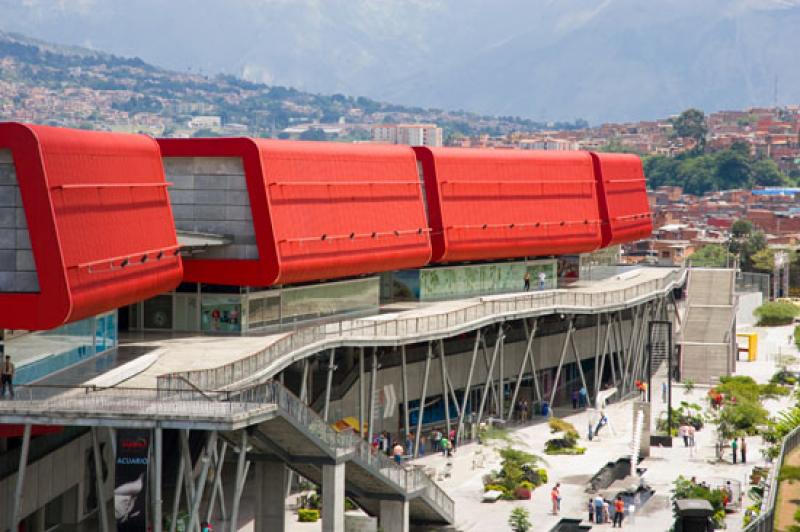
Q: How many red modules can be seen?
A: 4